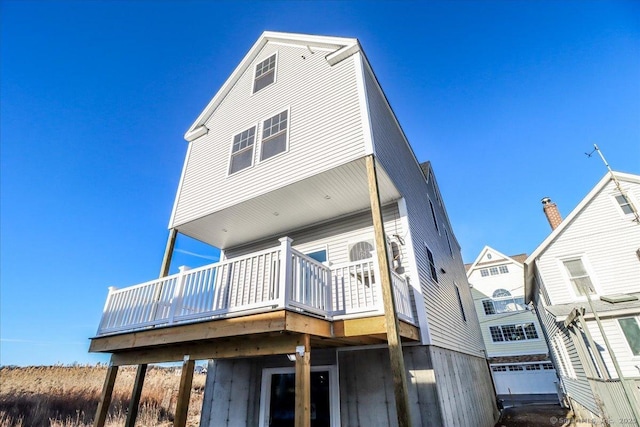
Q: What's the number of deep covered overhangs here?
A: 1